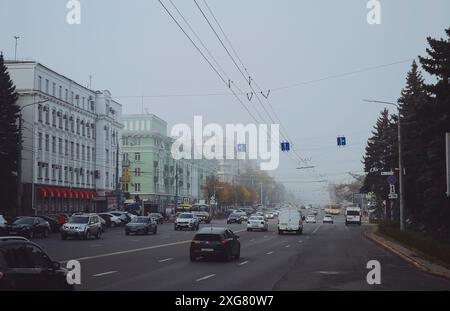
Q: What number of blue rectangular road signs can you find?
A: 3